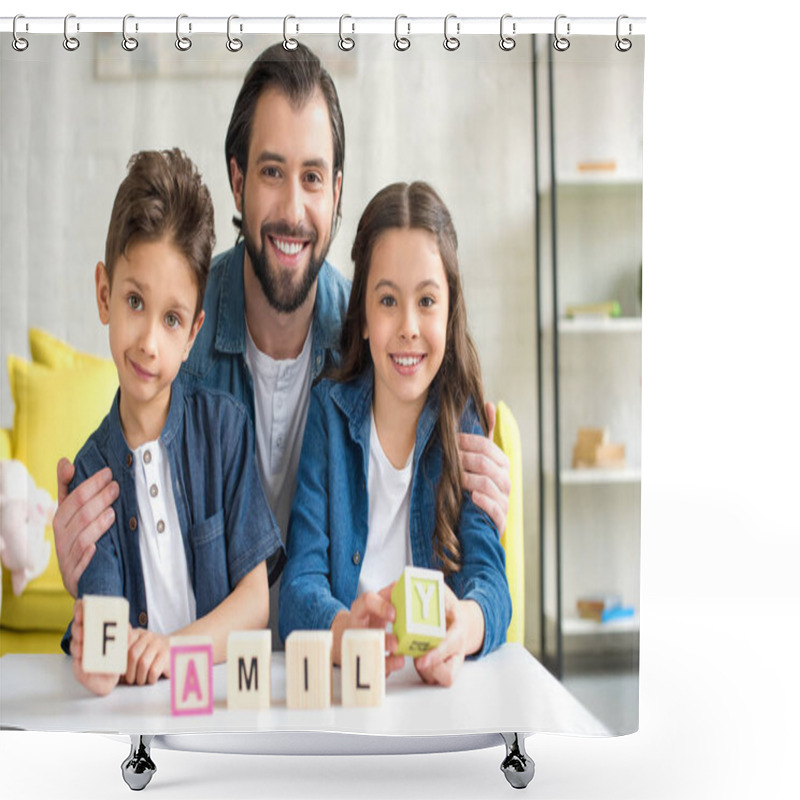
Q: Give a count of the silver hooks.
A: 12